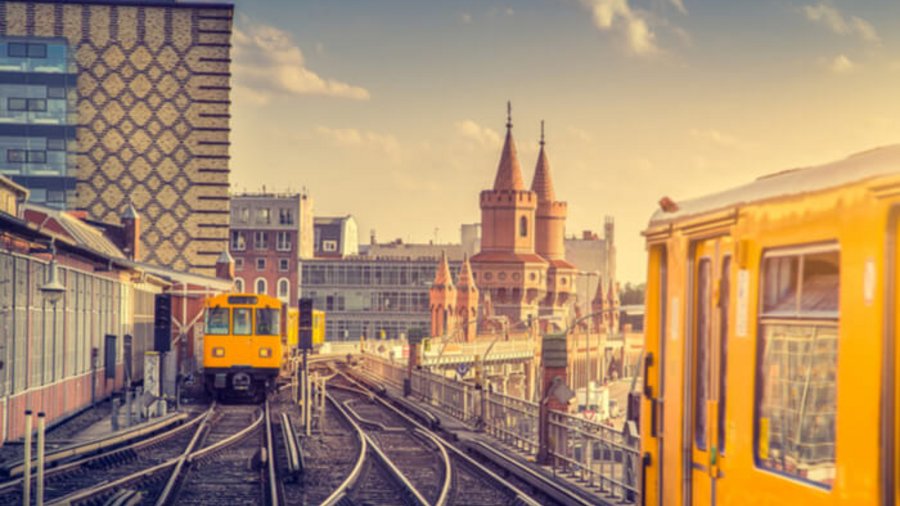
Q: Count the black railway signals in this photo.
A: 2